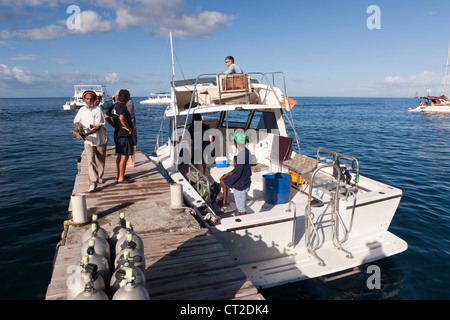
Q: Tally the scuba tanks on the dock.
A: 10